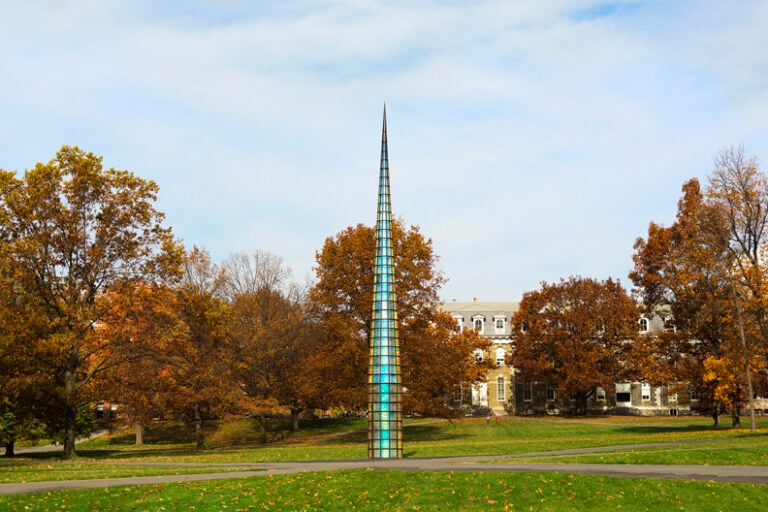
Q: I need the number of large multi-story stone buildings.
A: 1